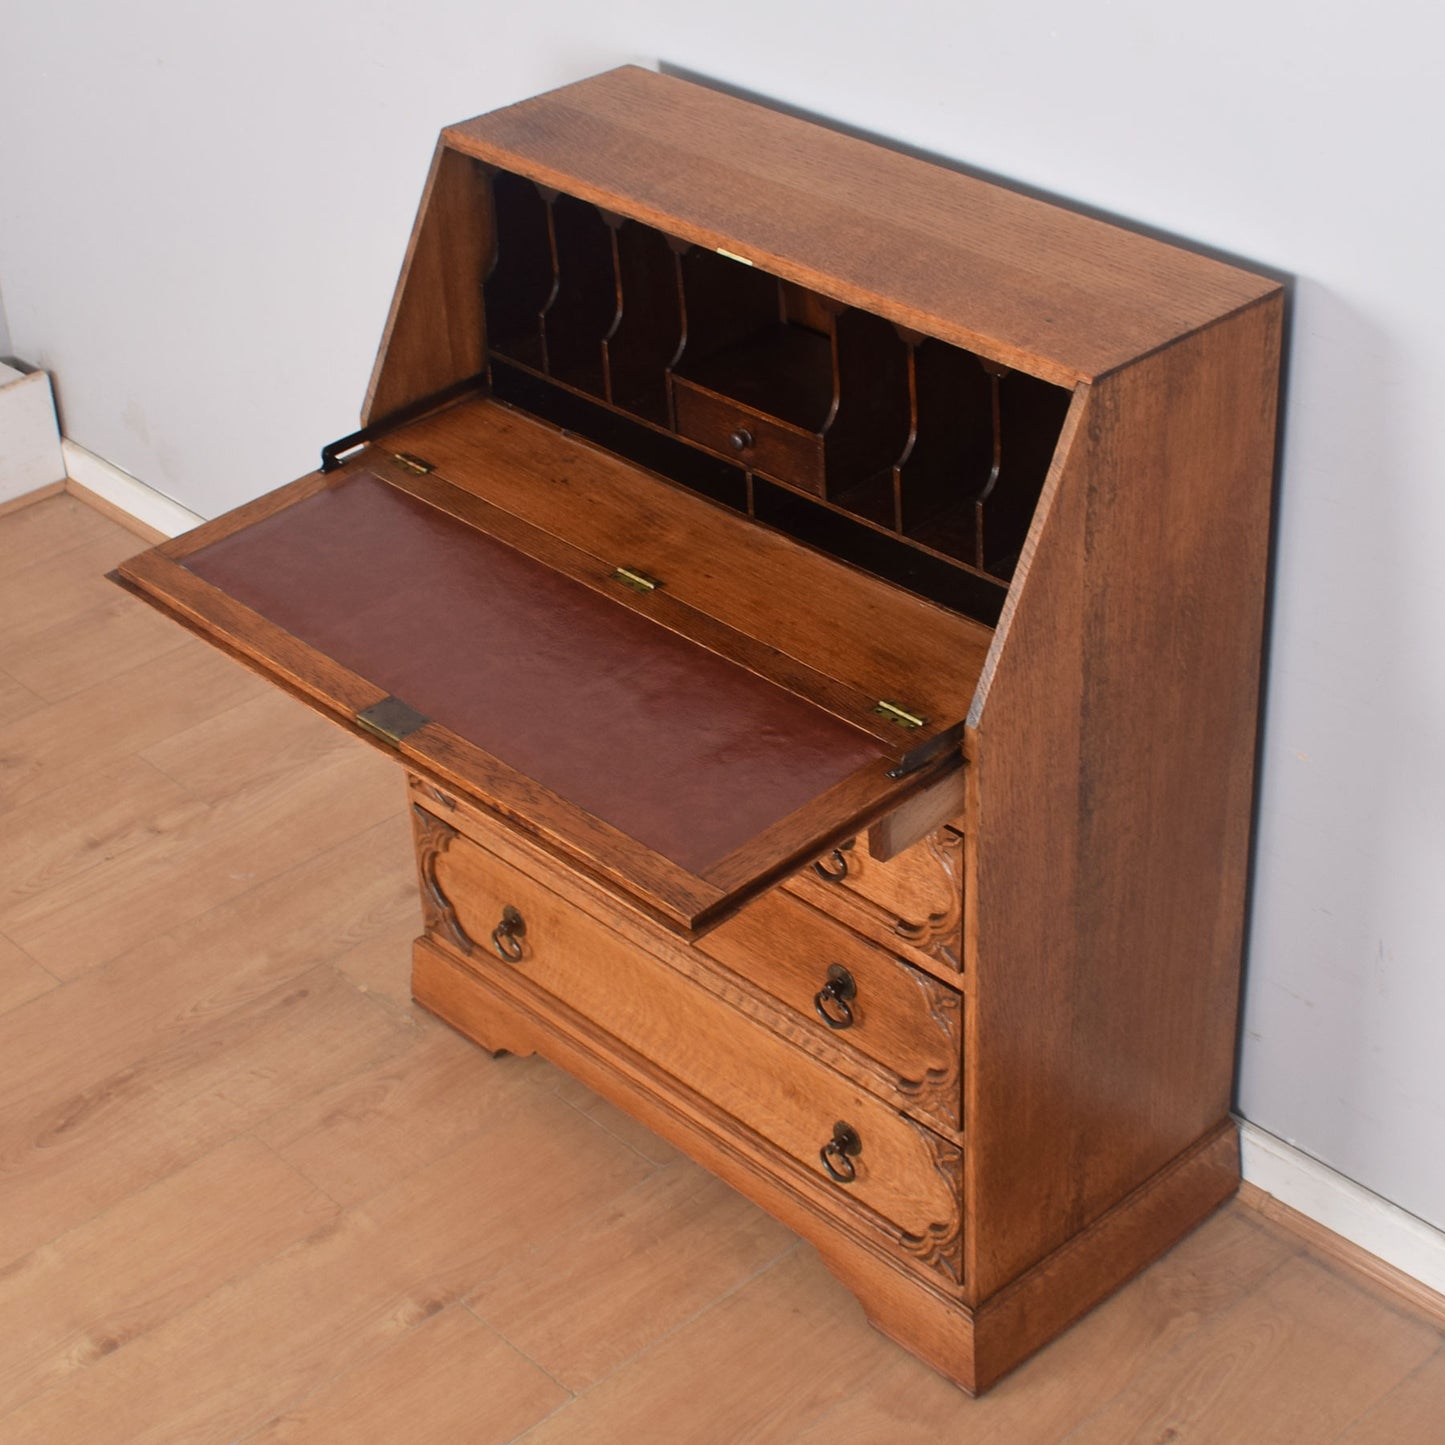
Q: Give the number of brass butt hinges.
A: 3